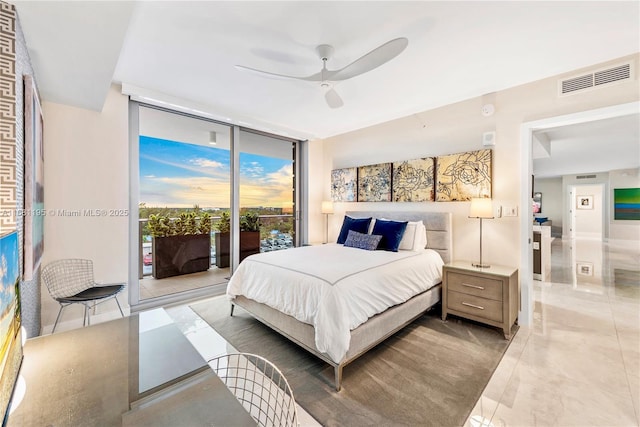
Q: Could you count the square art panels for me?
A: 4